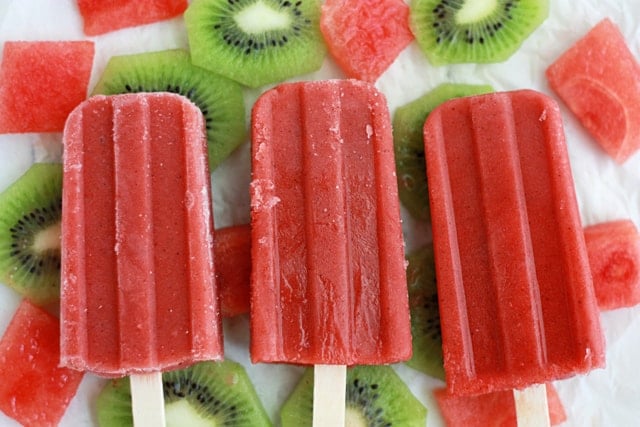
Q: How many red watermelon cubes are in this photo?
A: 8